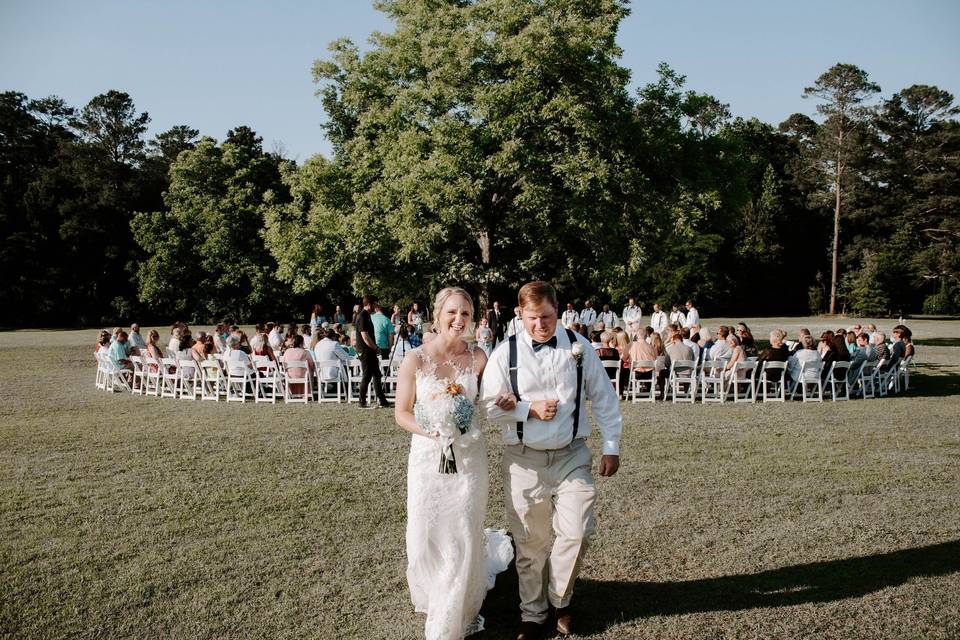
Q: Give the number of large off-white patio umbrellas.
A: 0